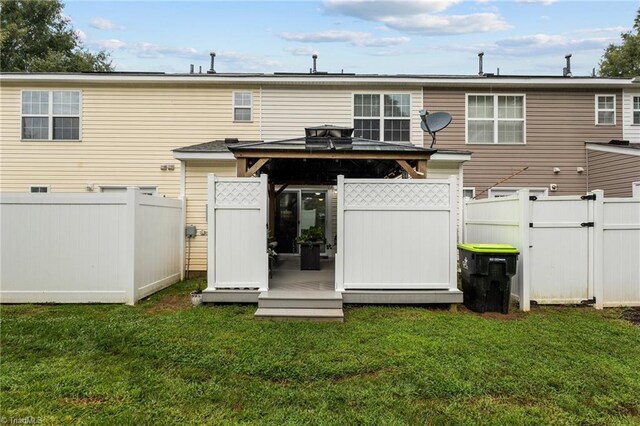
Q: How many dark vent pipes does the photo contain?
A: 4